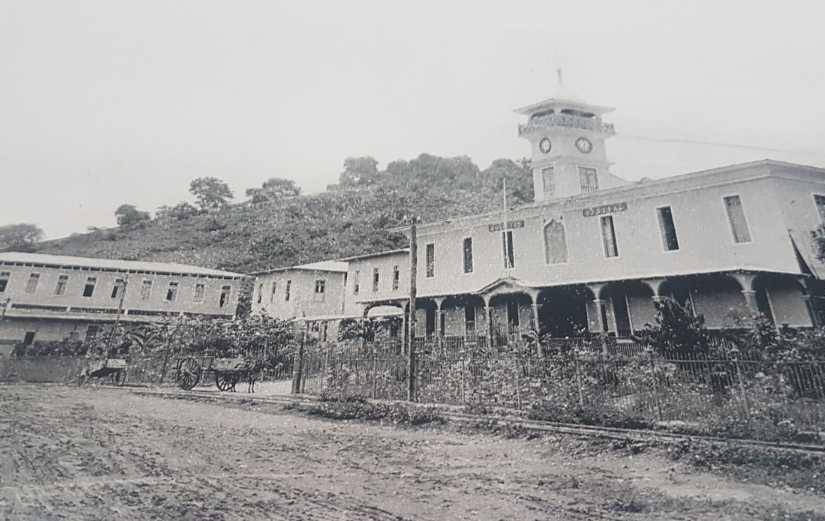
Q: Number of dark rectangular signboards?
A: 2